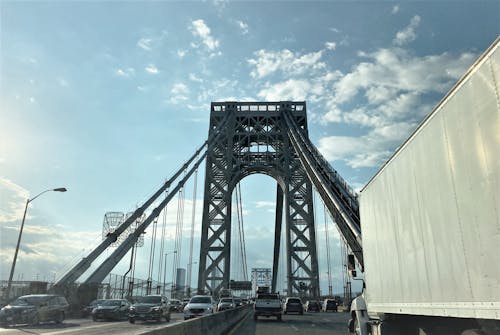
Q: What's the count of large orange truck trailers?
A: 0